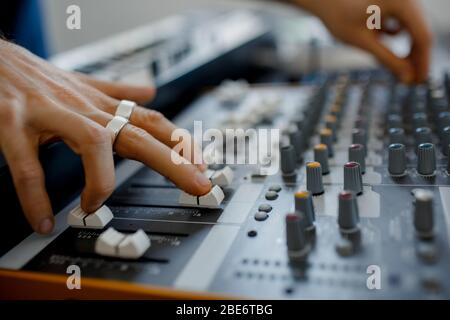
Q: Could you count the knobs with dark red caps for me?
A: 4